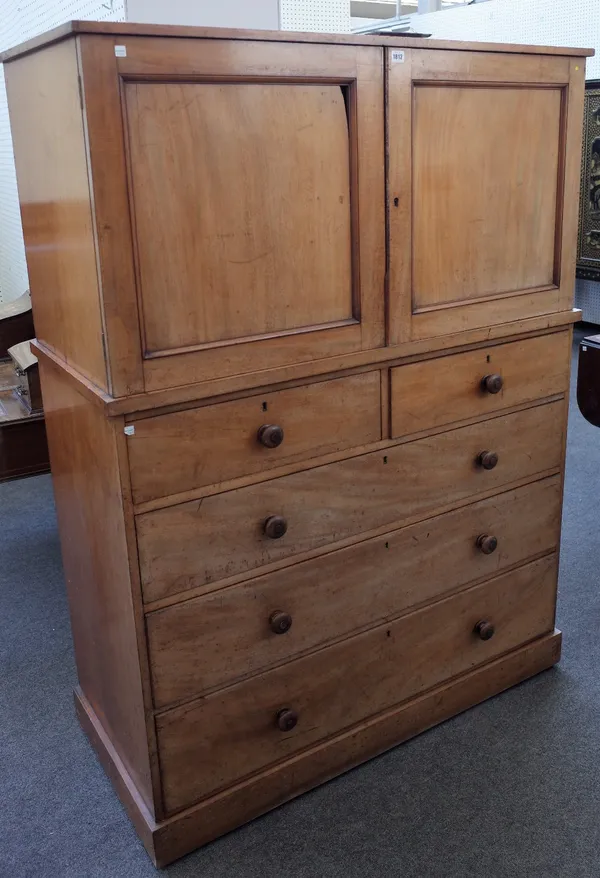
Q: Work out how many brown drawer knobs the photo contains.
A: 8